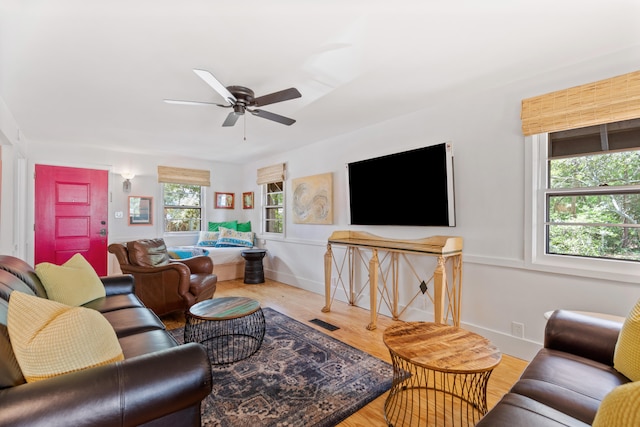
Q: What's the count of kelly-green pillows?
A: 2